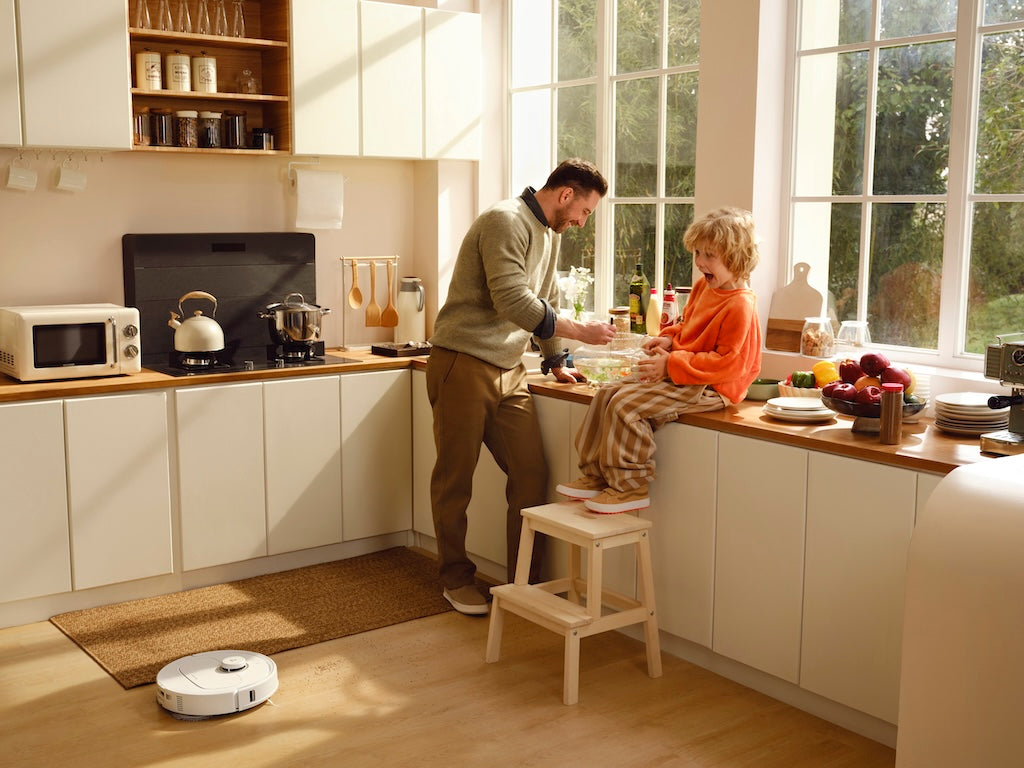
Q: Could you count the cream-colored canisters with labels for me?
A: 3